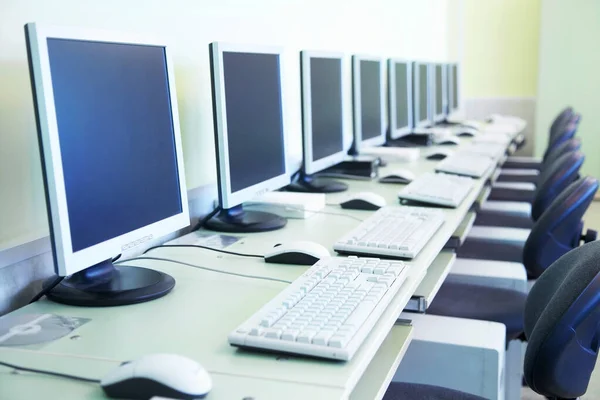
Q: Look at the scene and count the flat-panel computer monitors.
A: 8